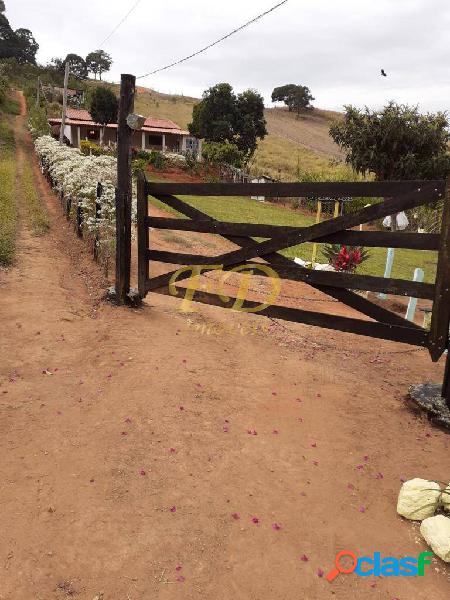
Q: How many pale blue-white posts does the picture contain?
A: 2